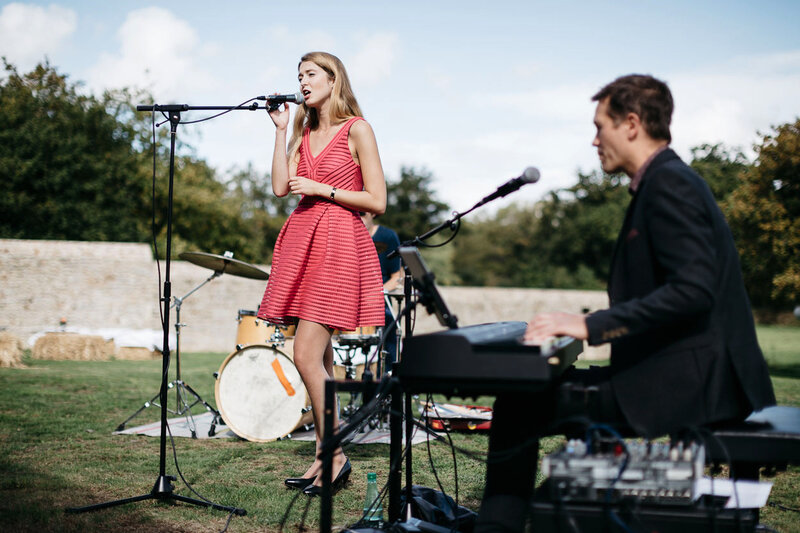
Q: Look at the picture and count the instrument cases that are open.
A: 1